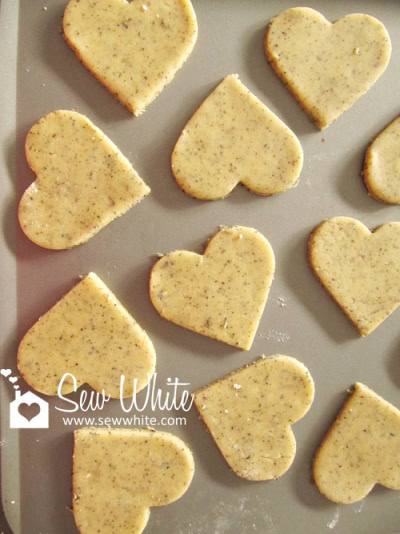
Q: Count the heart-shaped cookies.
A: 11